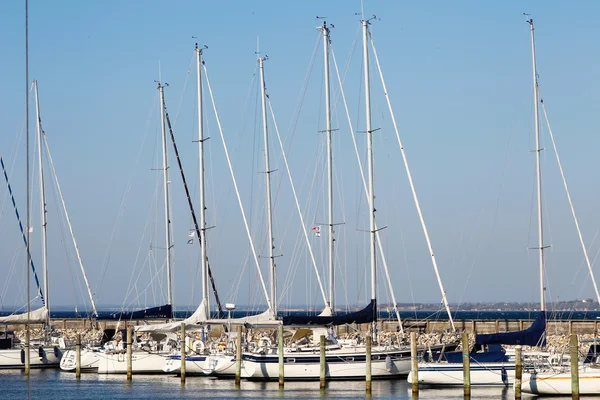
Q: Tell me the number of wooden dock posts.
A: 12